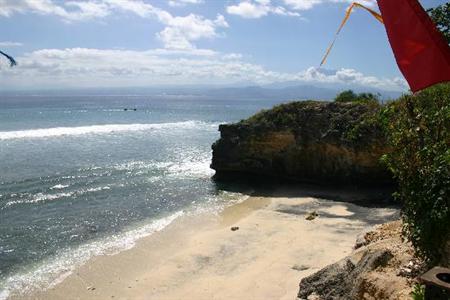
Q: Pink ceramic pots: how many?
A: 0